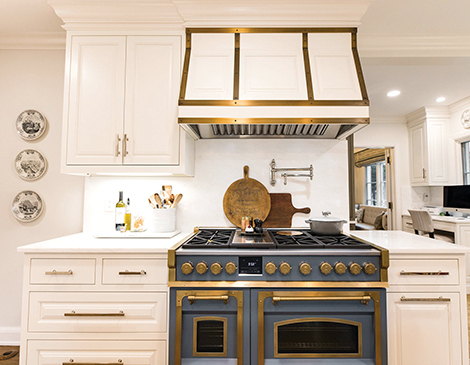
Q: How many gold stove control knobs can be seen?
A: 11